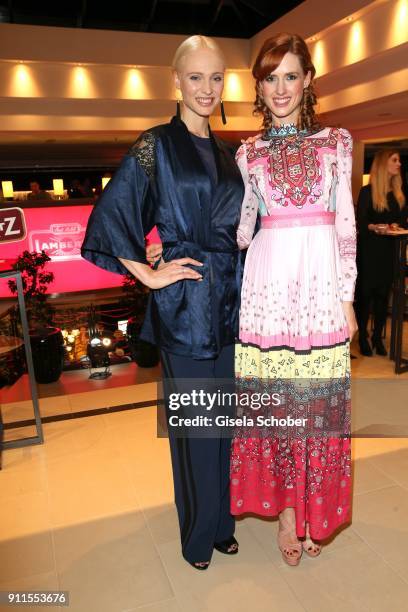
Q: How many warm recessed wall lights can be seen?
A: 7